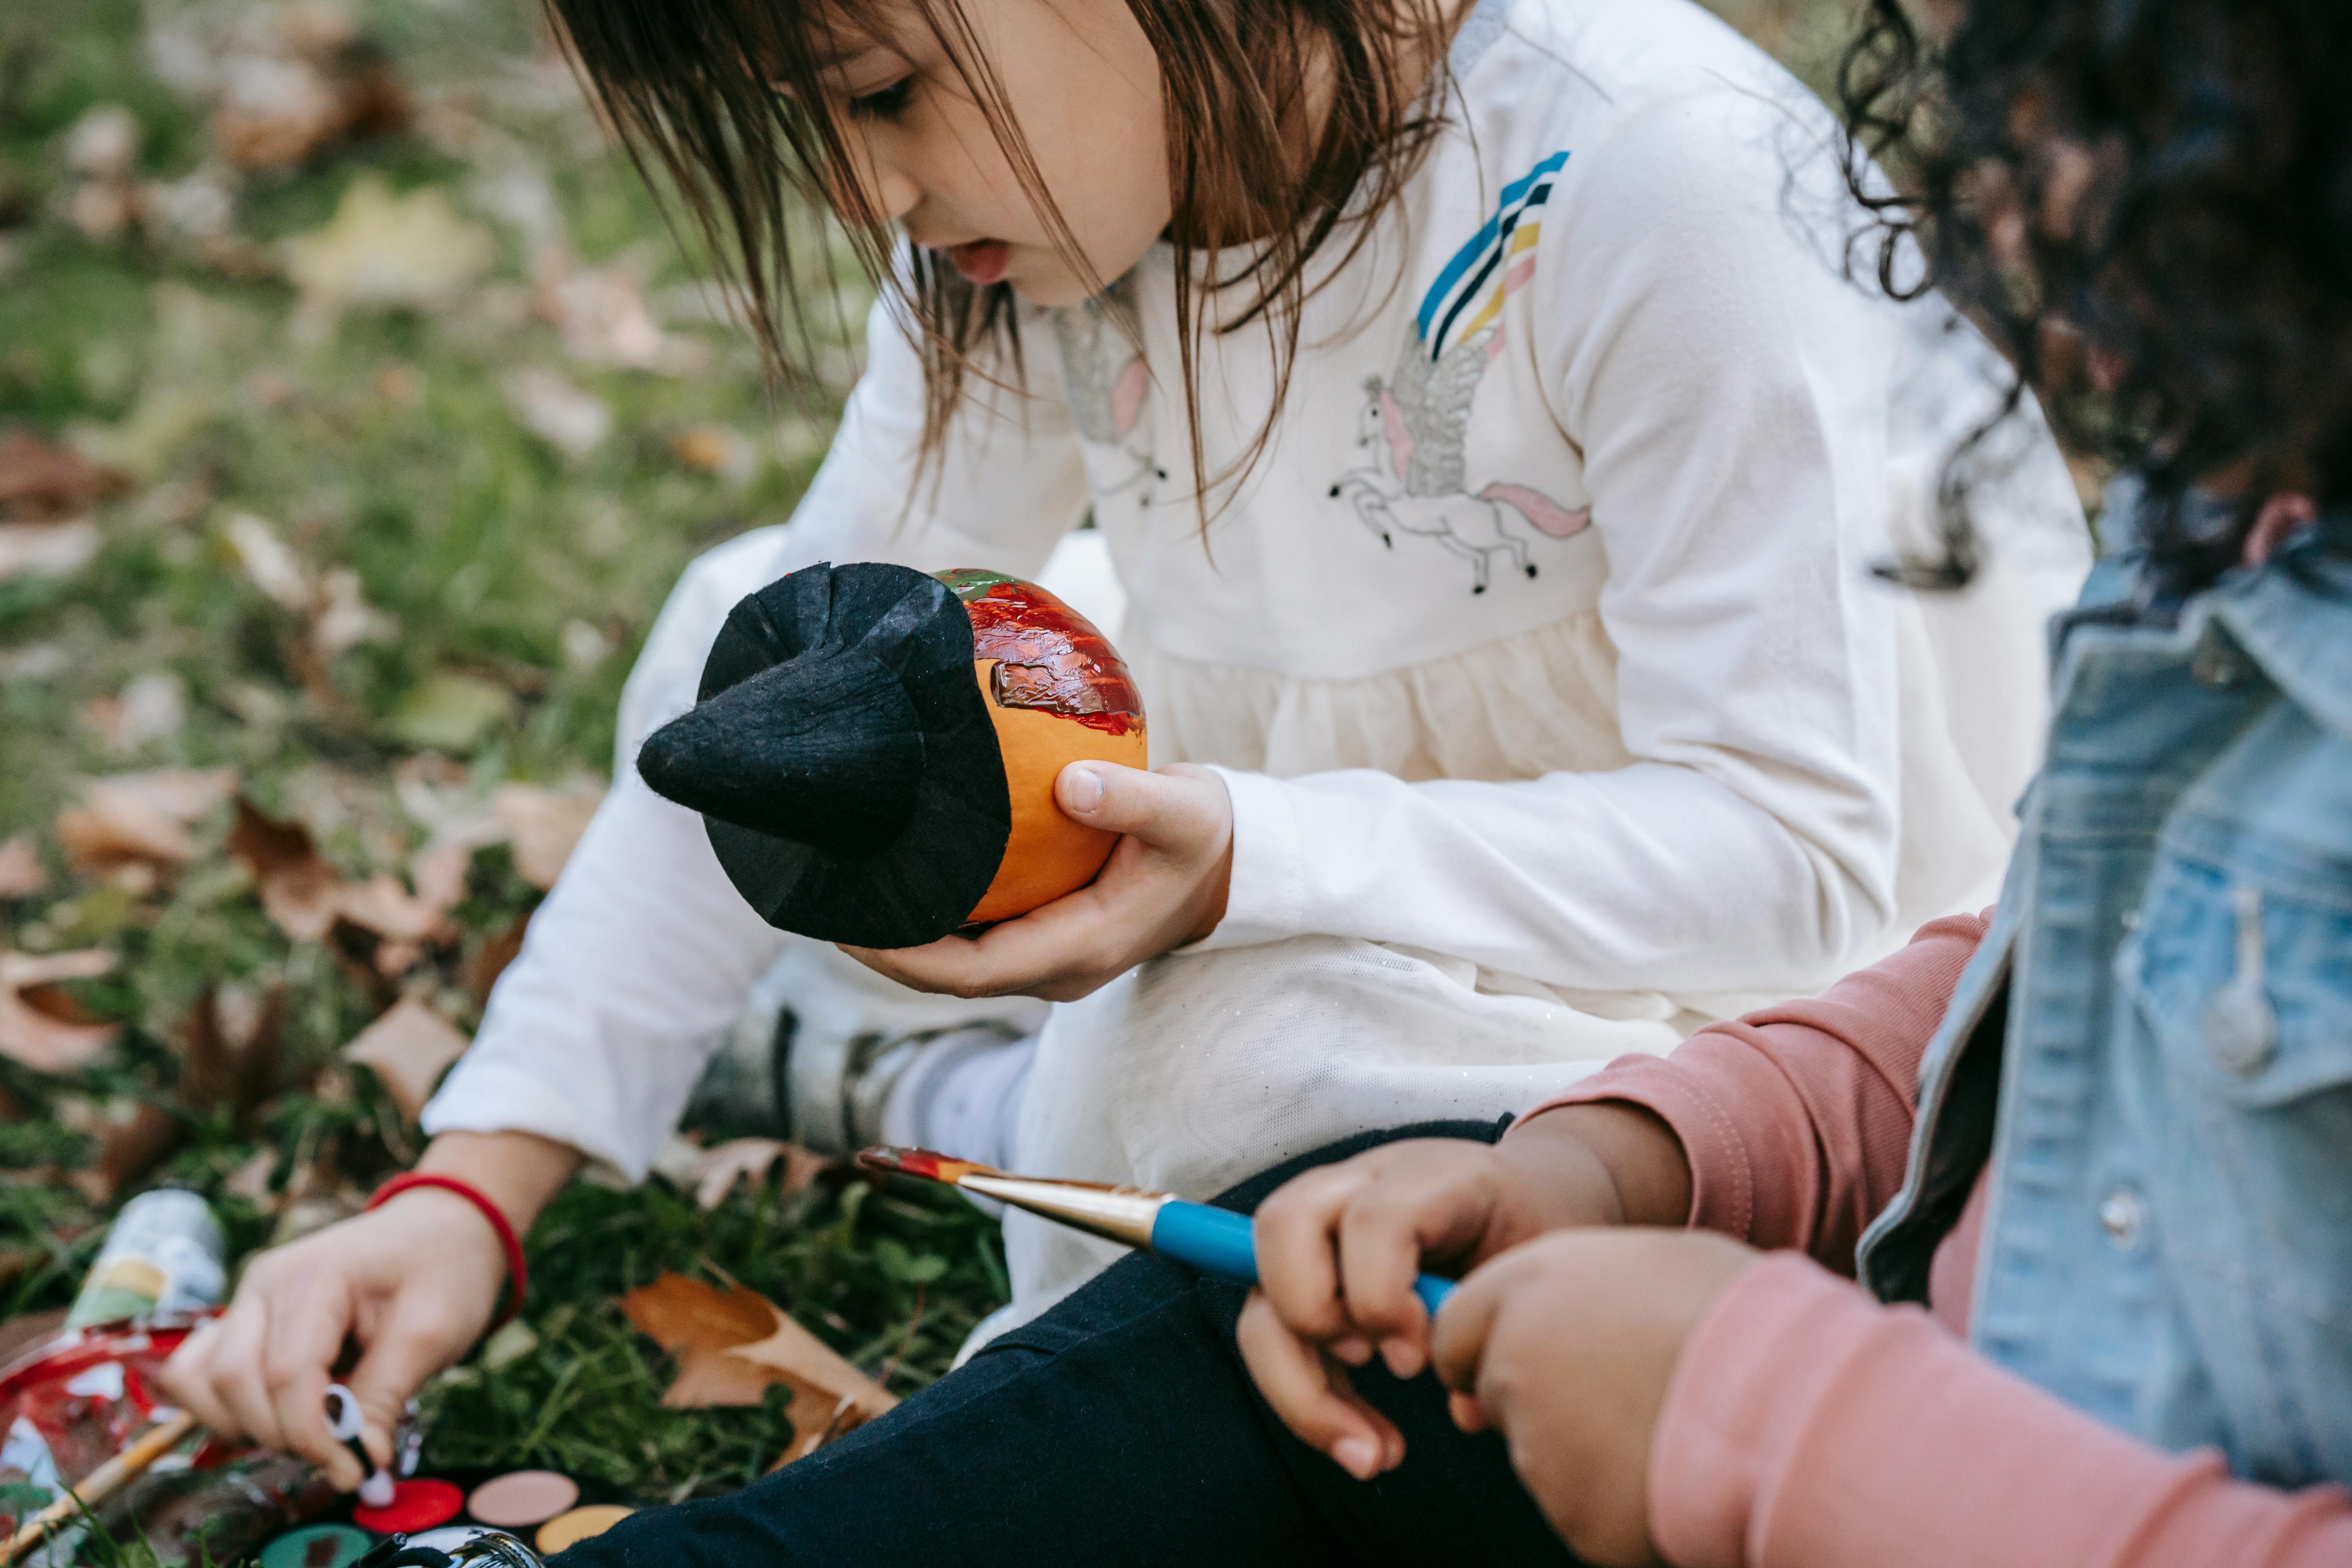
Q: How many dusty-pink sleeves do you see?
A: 2